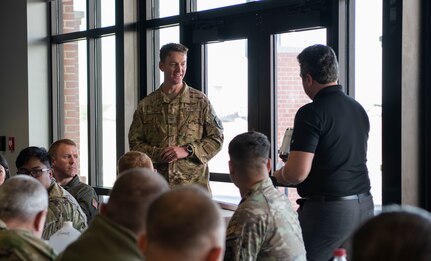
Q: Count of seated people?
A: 9